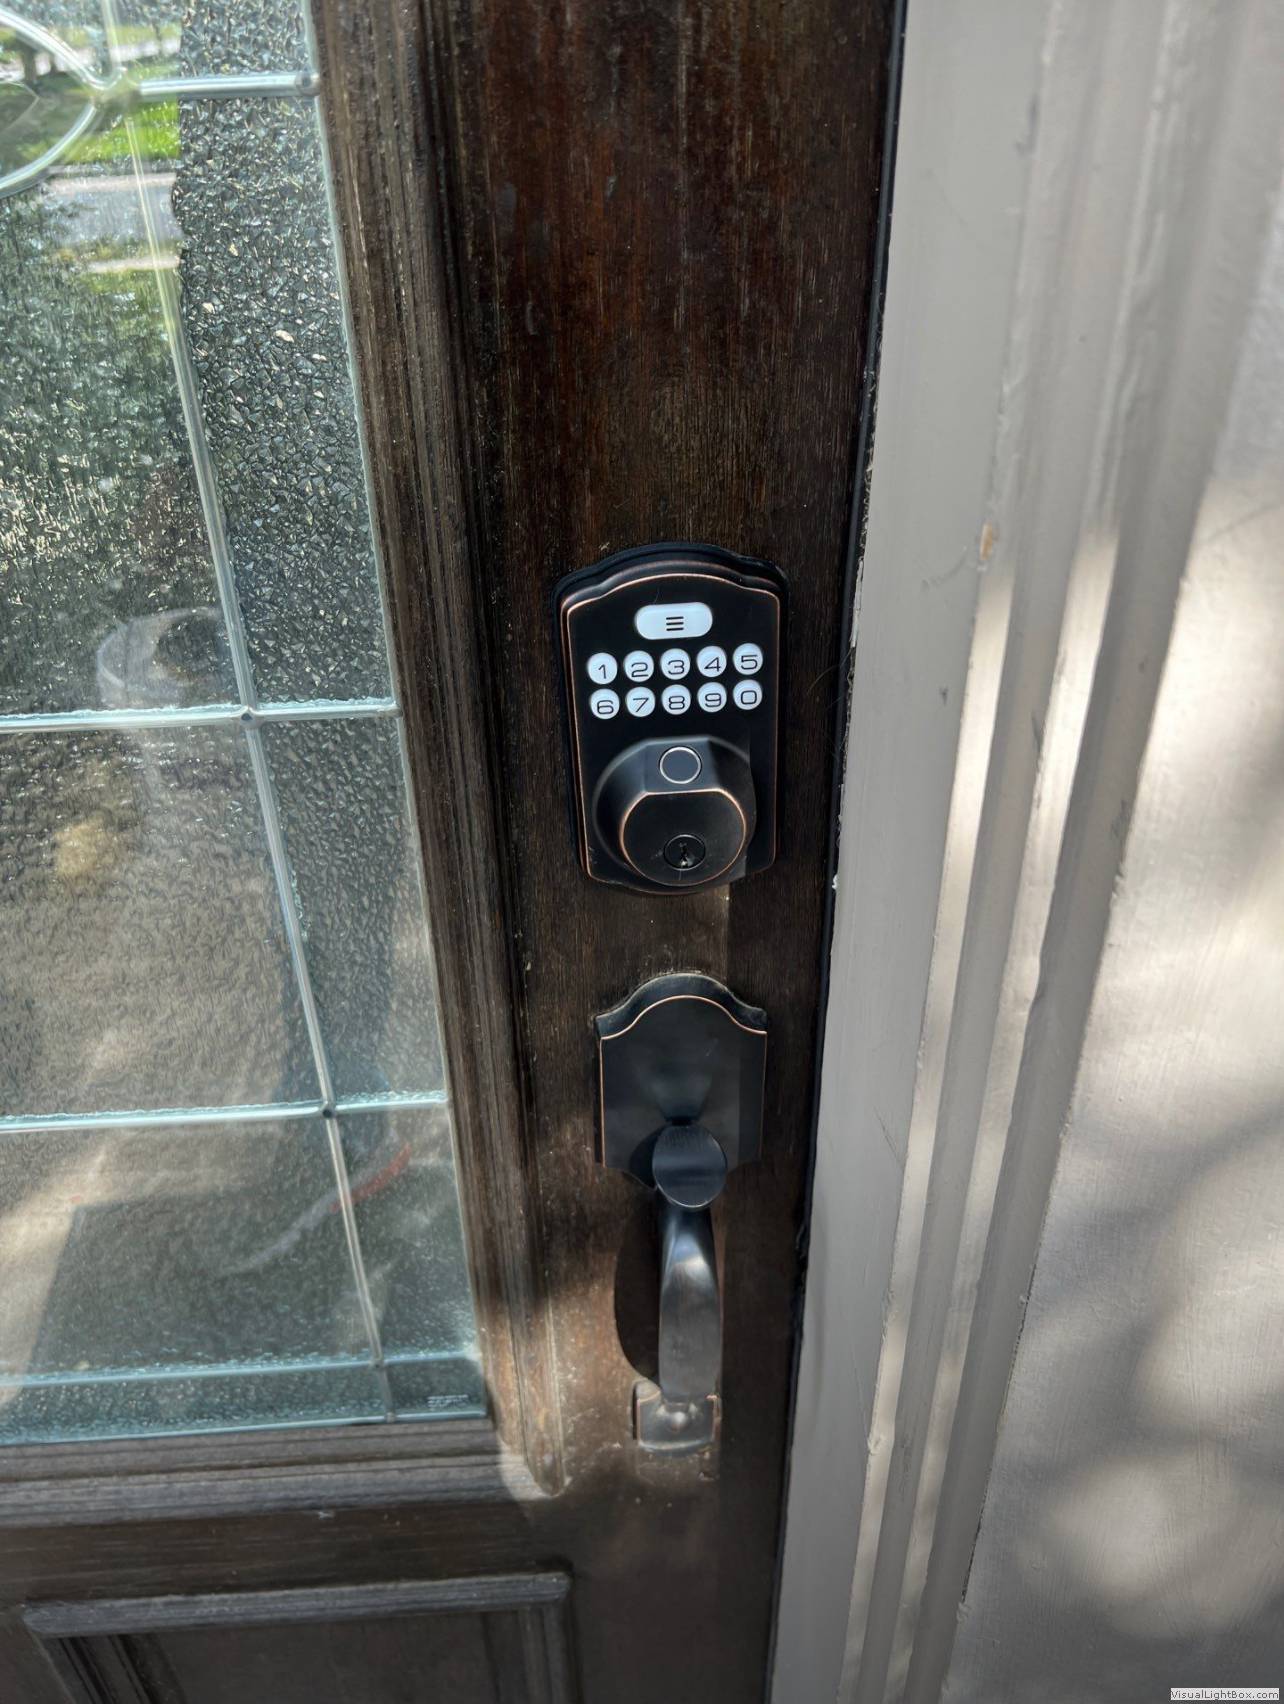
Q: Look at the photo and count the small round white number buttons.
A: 10